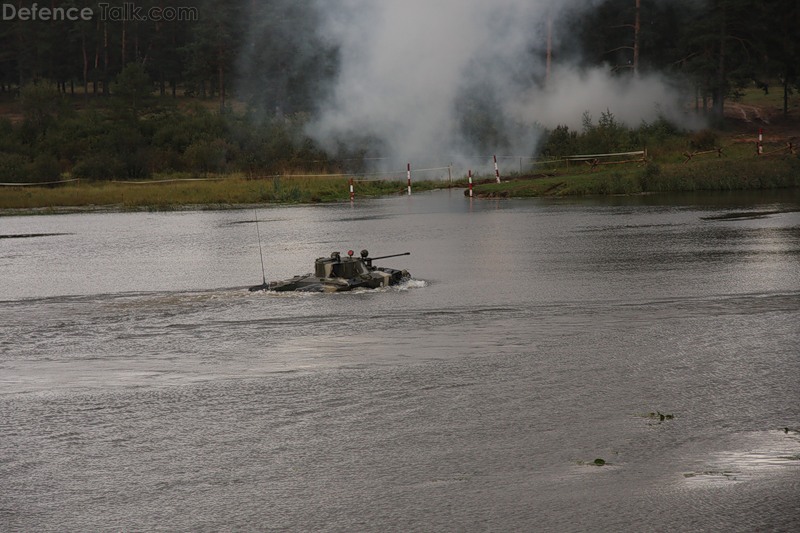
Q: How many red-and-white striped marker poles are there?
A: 5